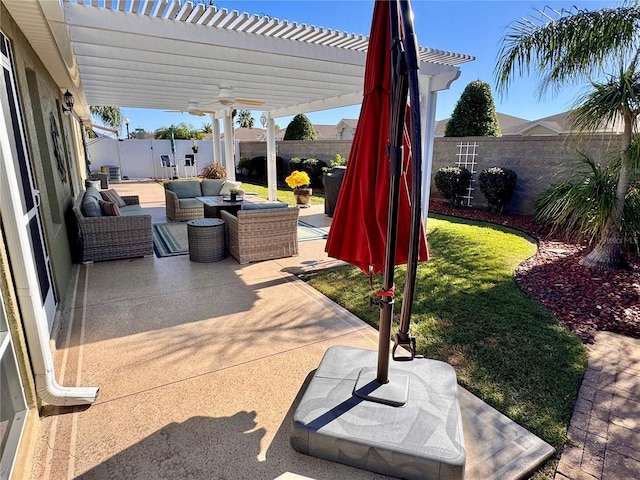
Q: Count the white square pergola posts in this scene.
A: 4